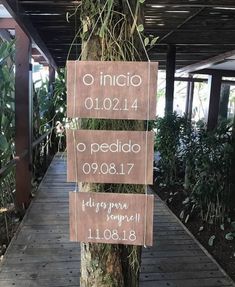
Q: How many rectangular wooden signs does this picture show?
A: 3